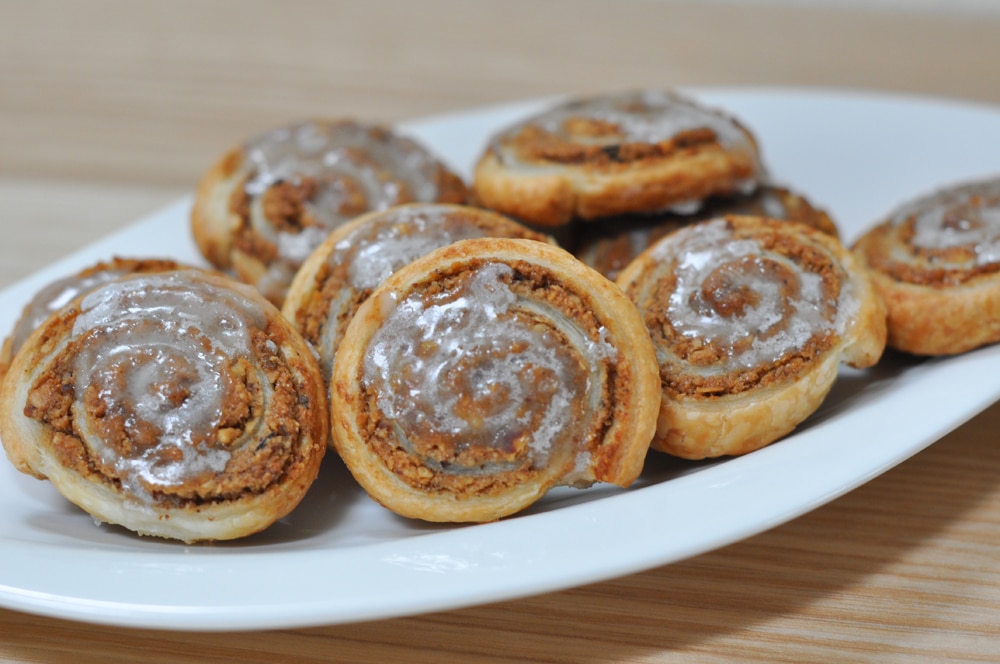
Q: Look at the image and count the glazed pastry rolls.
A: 9